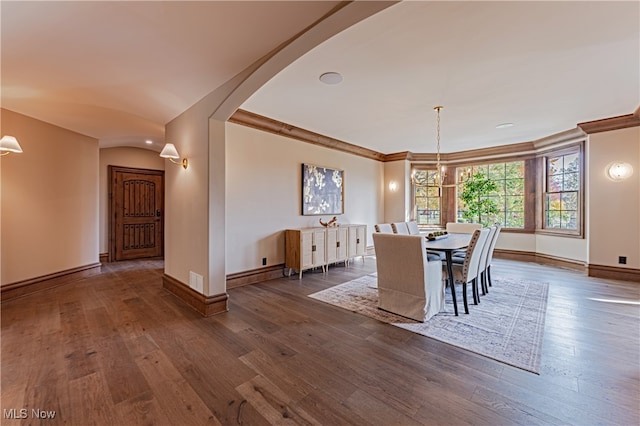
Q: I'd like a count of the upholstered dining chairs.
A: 8